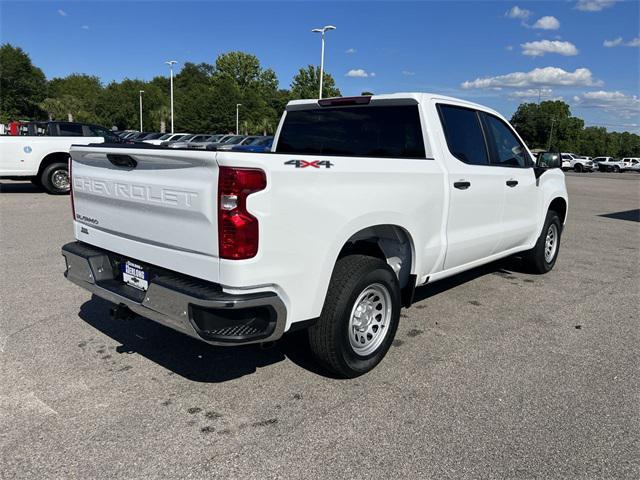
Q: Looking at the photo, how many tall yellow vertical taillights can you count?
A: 0